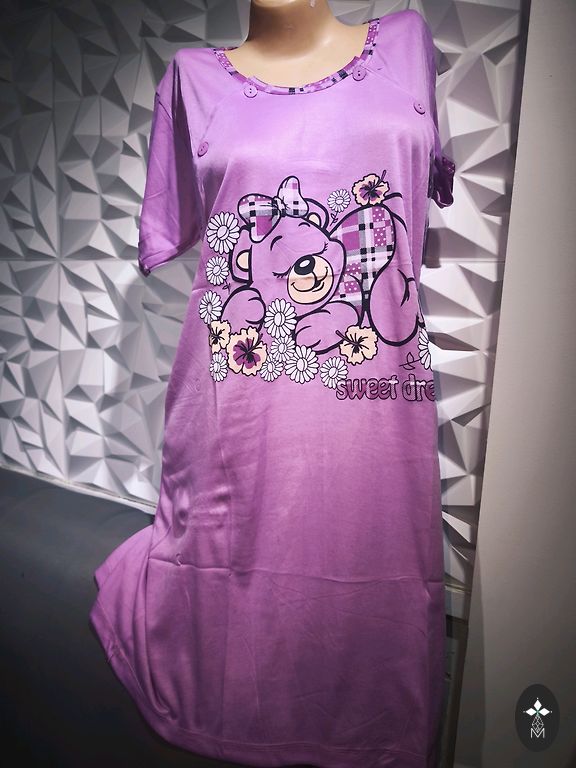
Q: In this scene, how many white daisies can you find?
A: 11